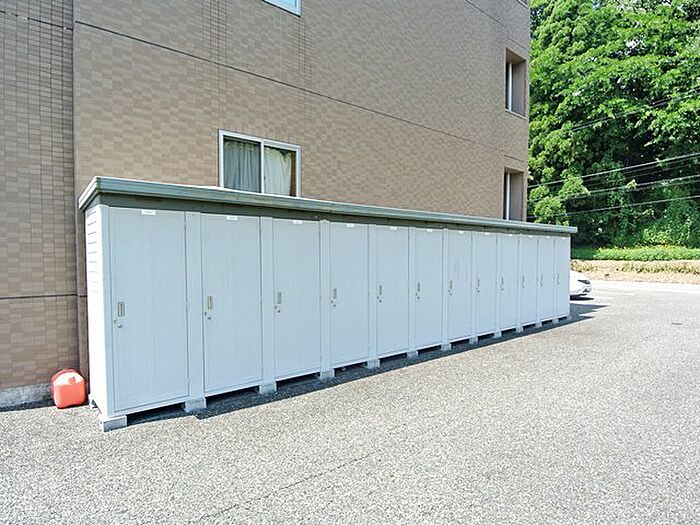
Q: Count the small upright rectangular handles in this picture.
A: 12